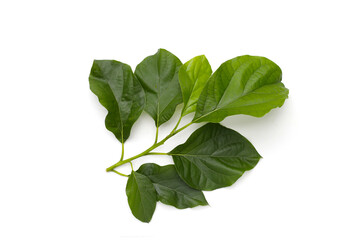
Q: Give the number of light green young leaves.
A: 2